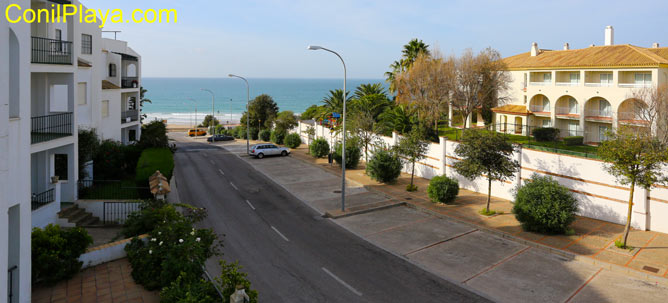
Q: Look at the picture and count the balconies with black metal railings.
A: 5